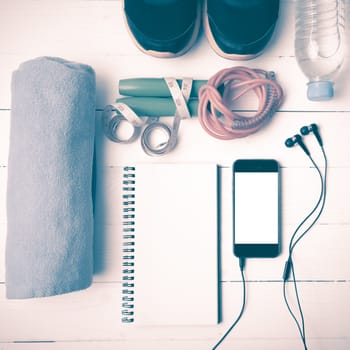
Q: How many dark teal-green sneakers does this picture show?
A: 2